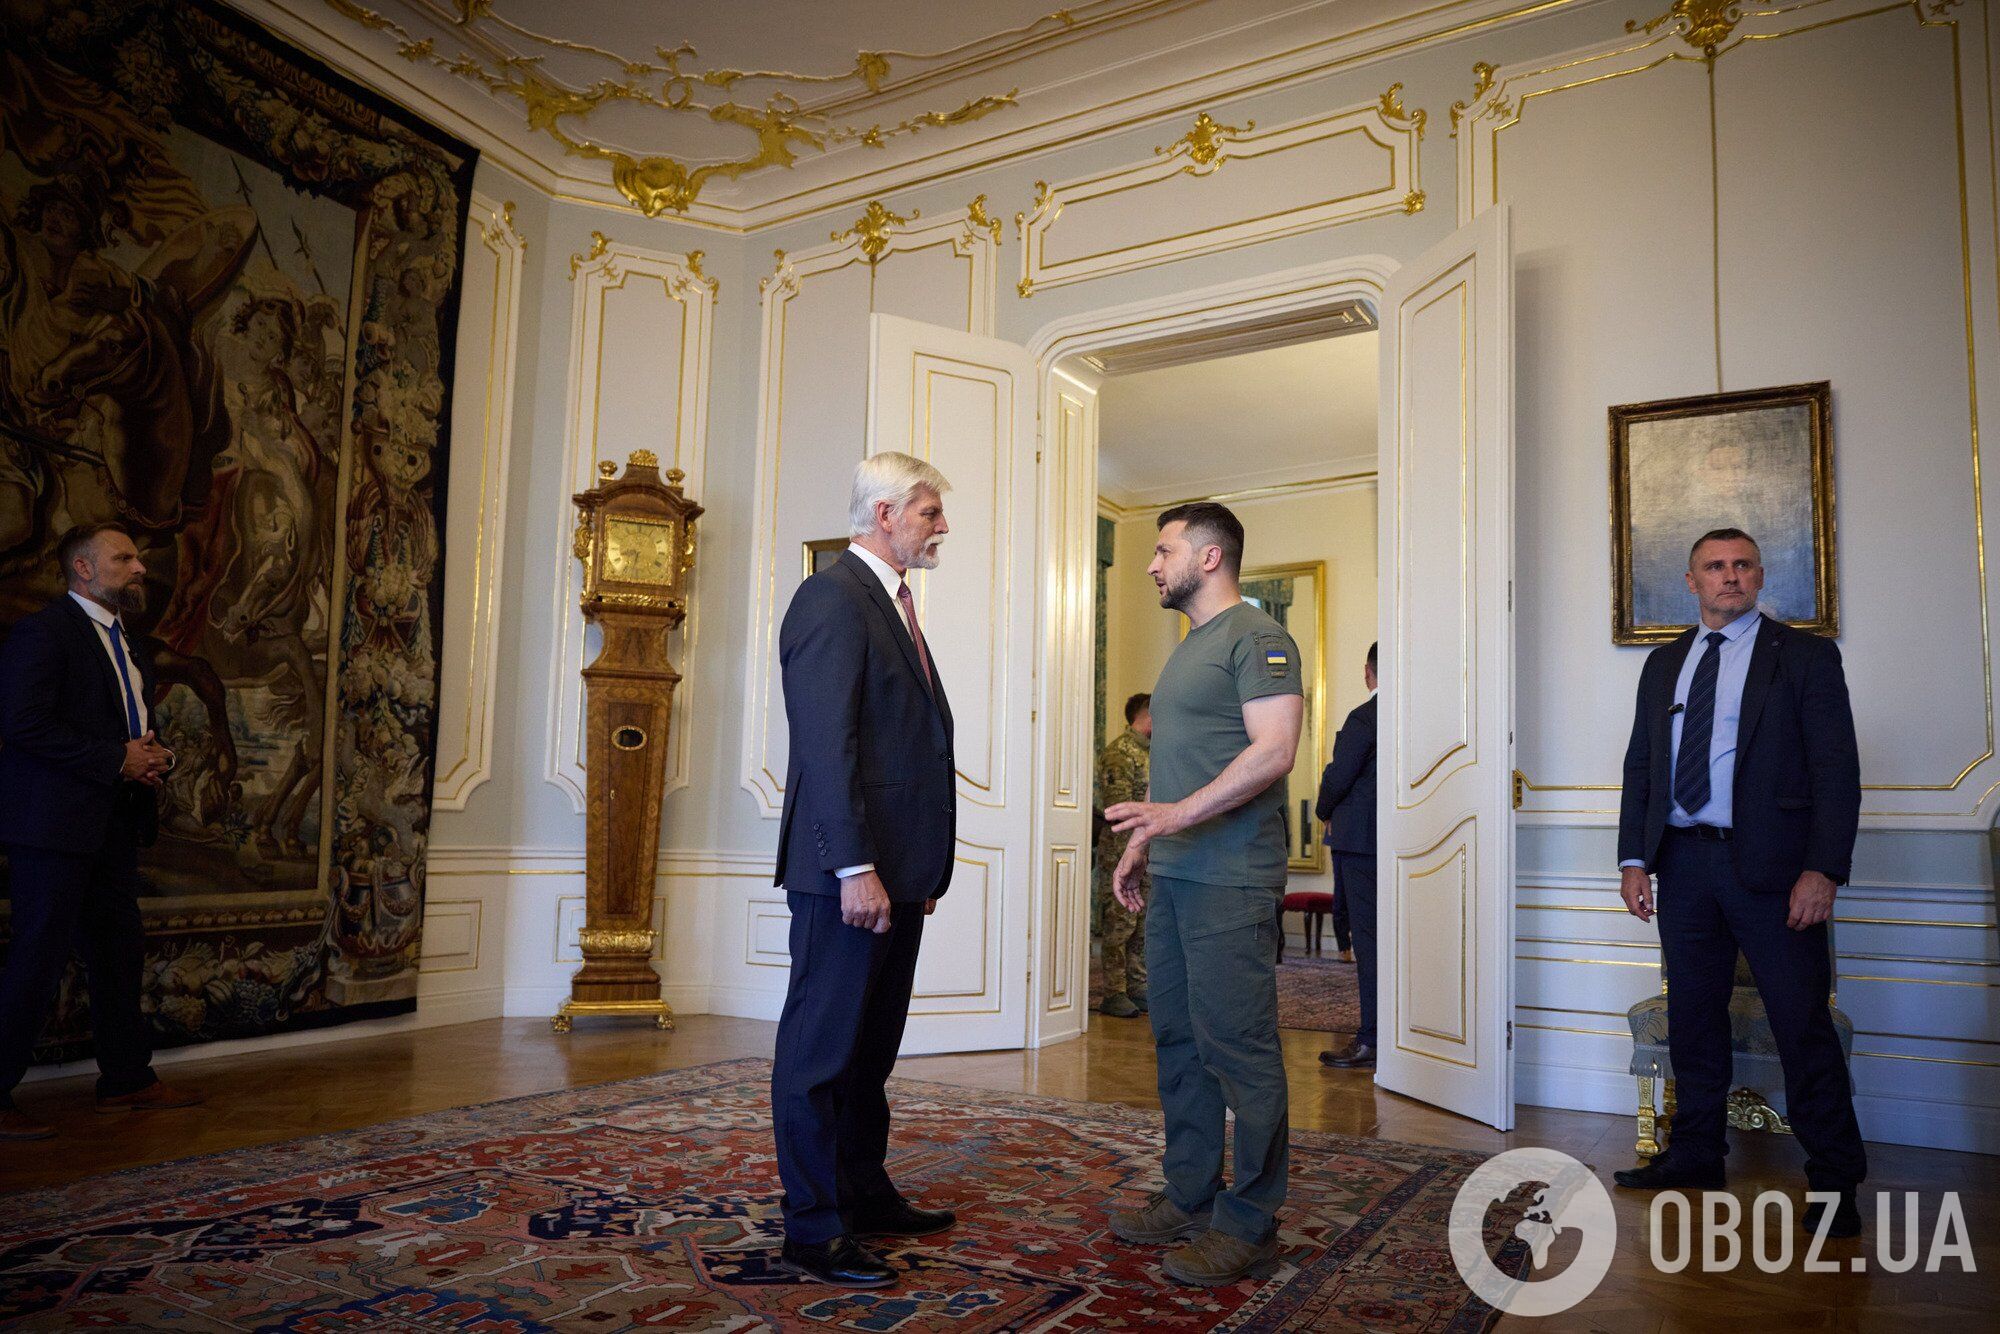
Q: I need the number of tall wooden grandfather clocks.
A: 1